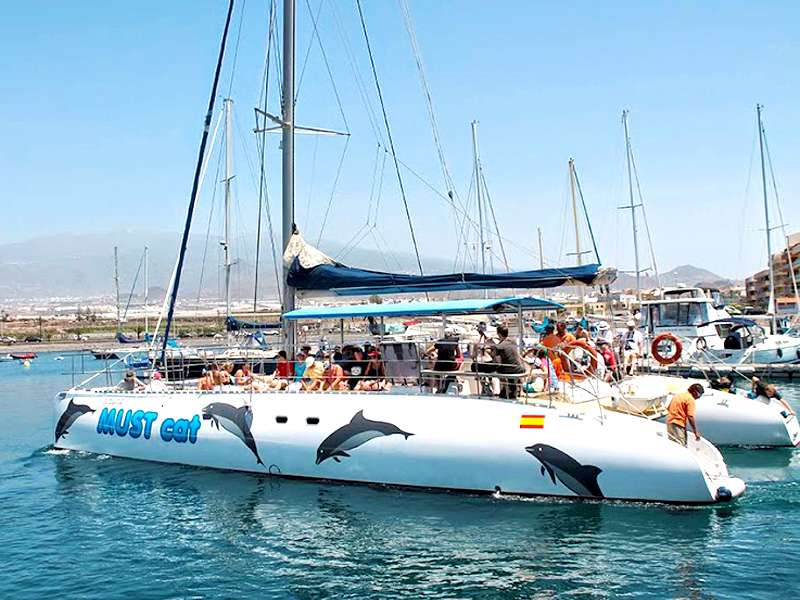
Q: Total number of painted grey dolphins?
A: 4